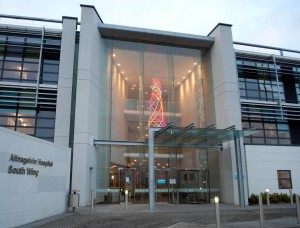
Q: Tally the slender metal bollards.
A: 7